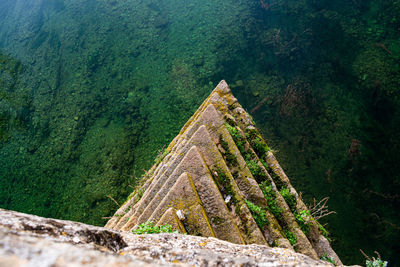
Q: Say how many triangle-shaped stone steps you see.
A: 7